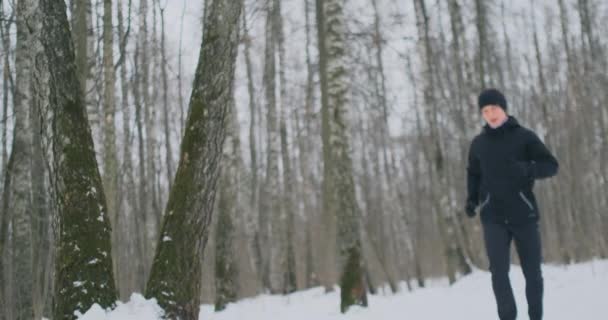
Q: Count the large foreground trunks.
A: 2